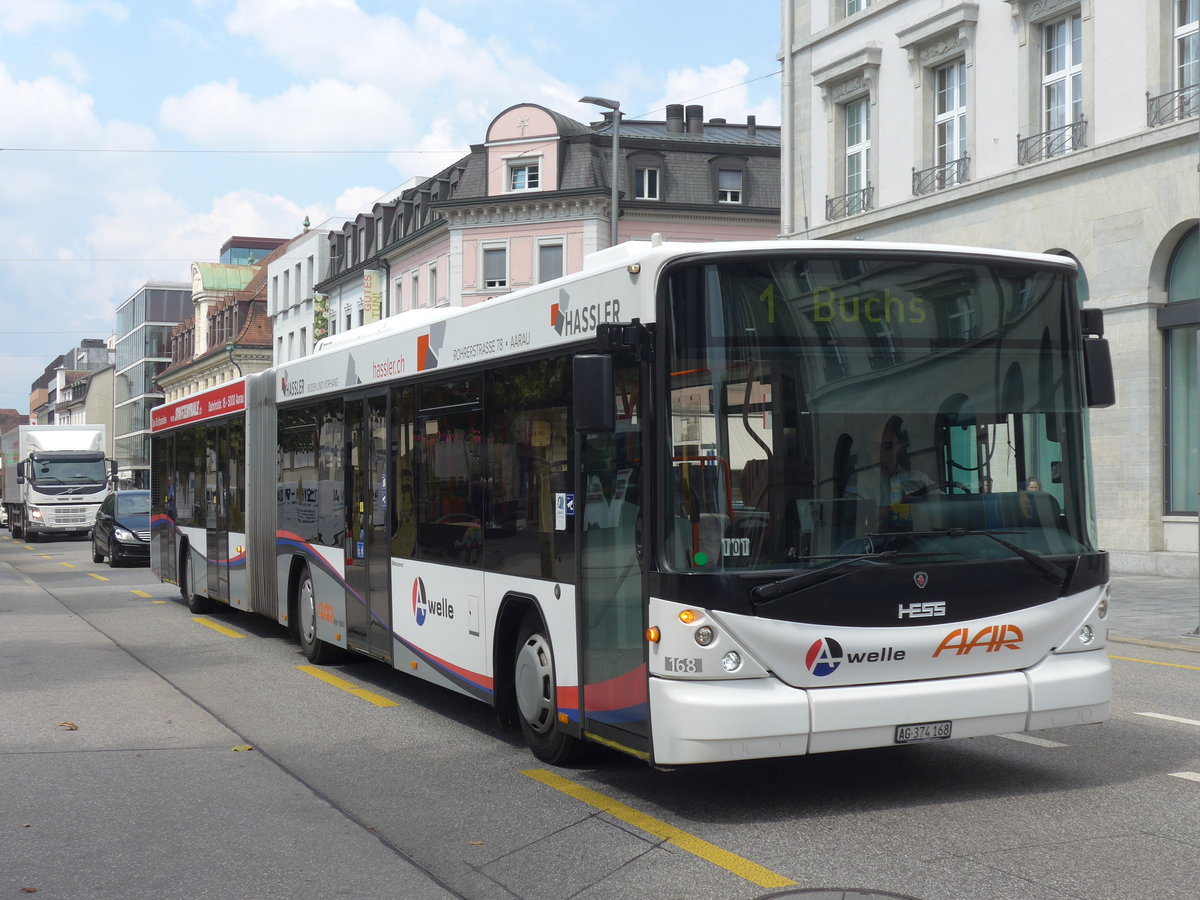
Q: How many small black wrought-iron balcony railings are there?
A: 4